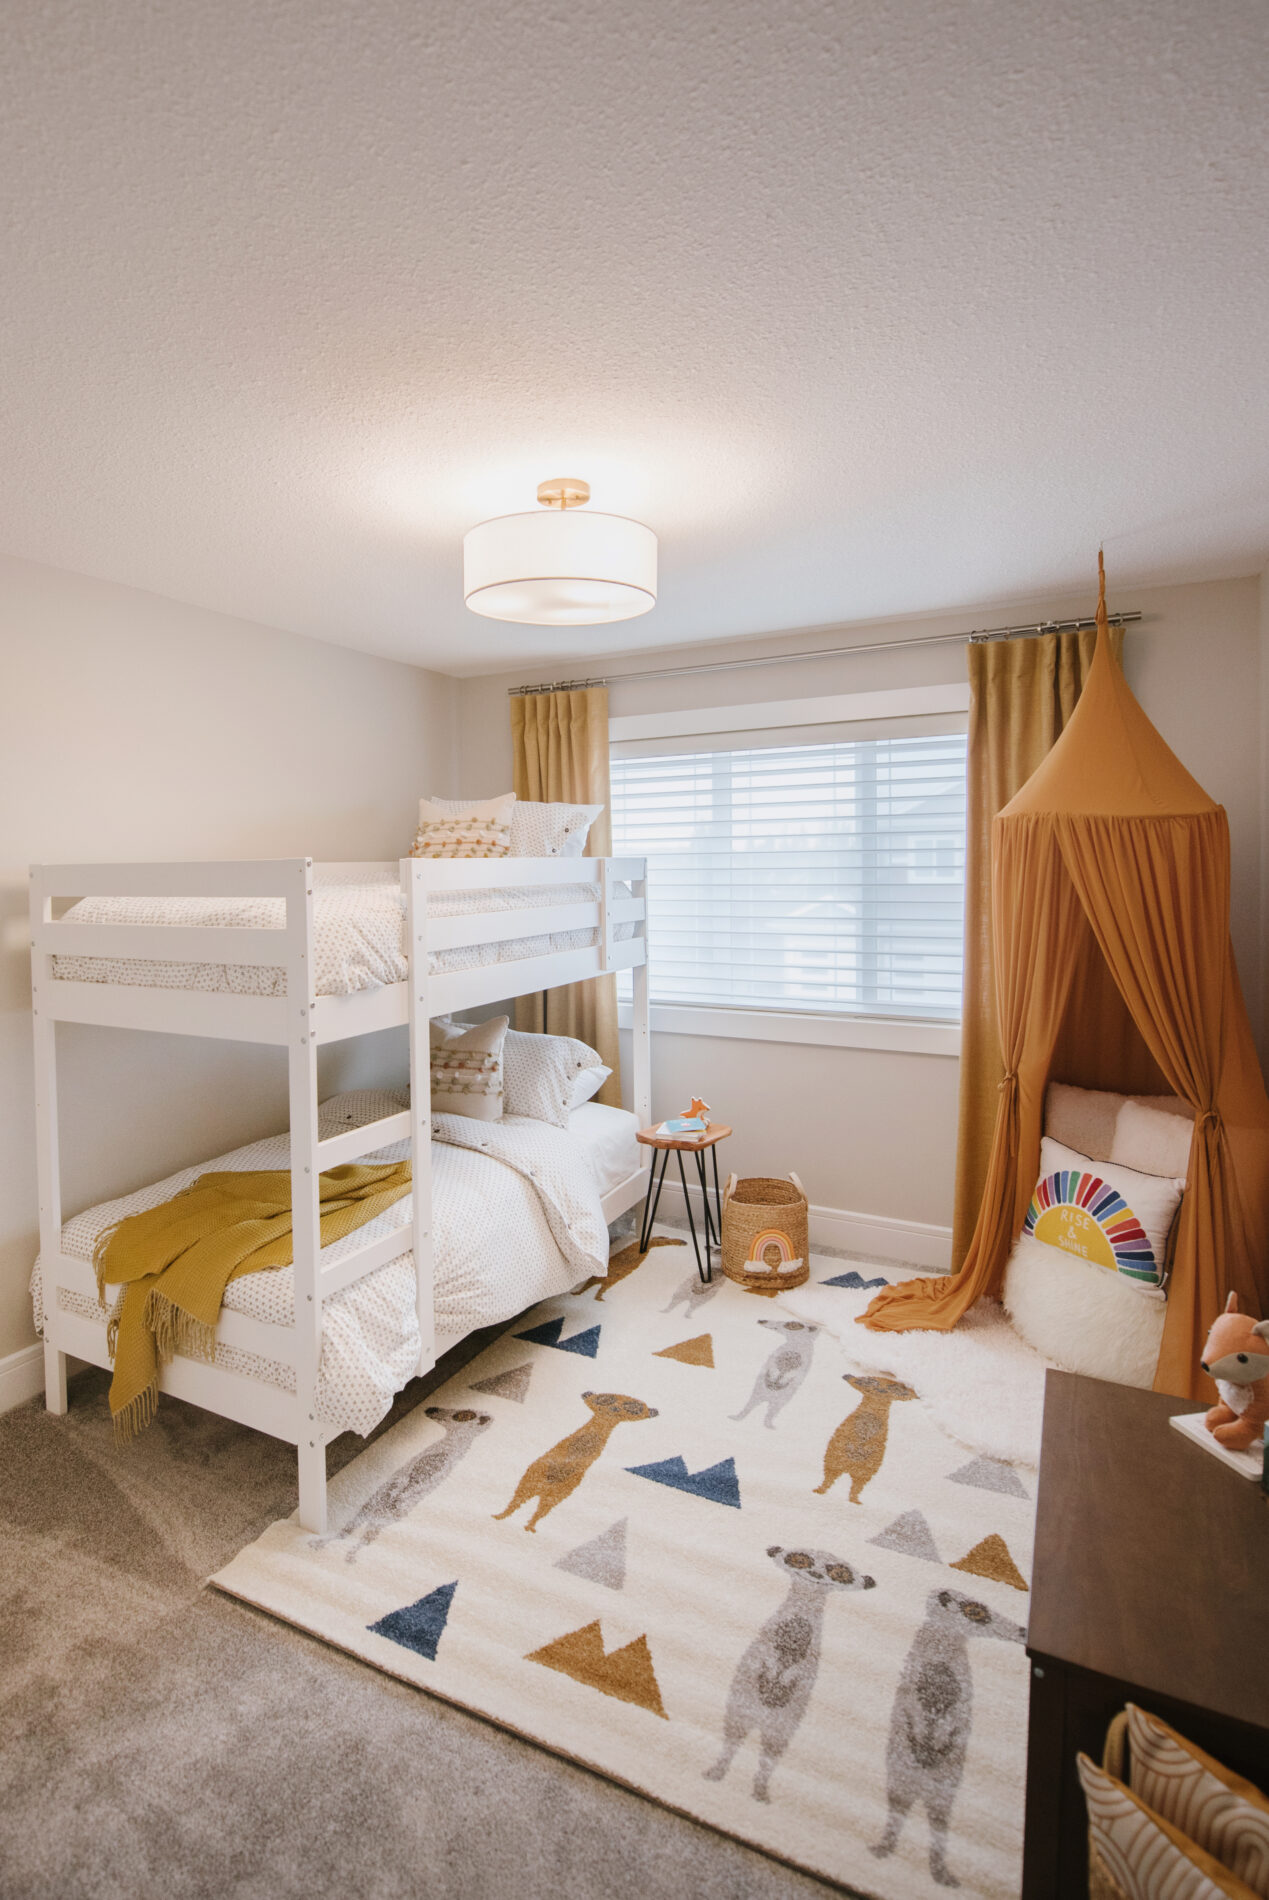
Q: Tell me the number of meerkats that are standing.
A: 8